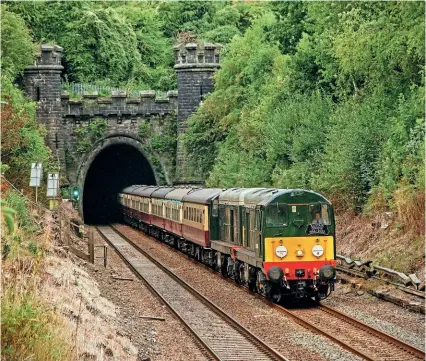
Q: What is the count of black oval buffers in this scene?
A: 2